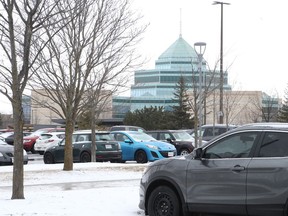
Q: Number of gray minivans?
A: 1